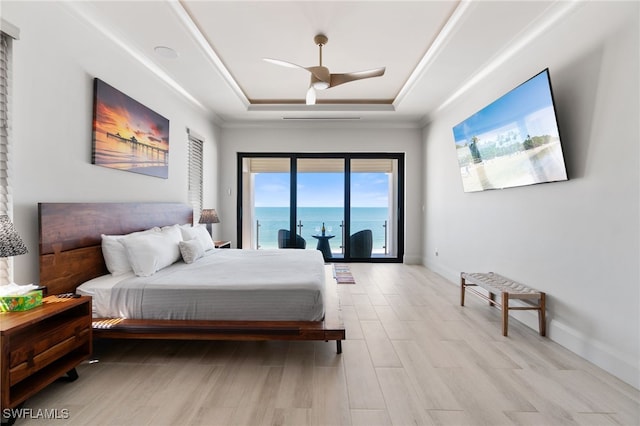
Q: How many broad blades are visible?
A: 3